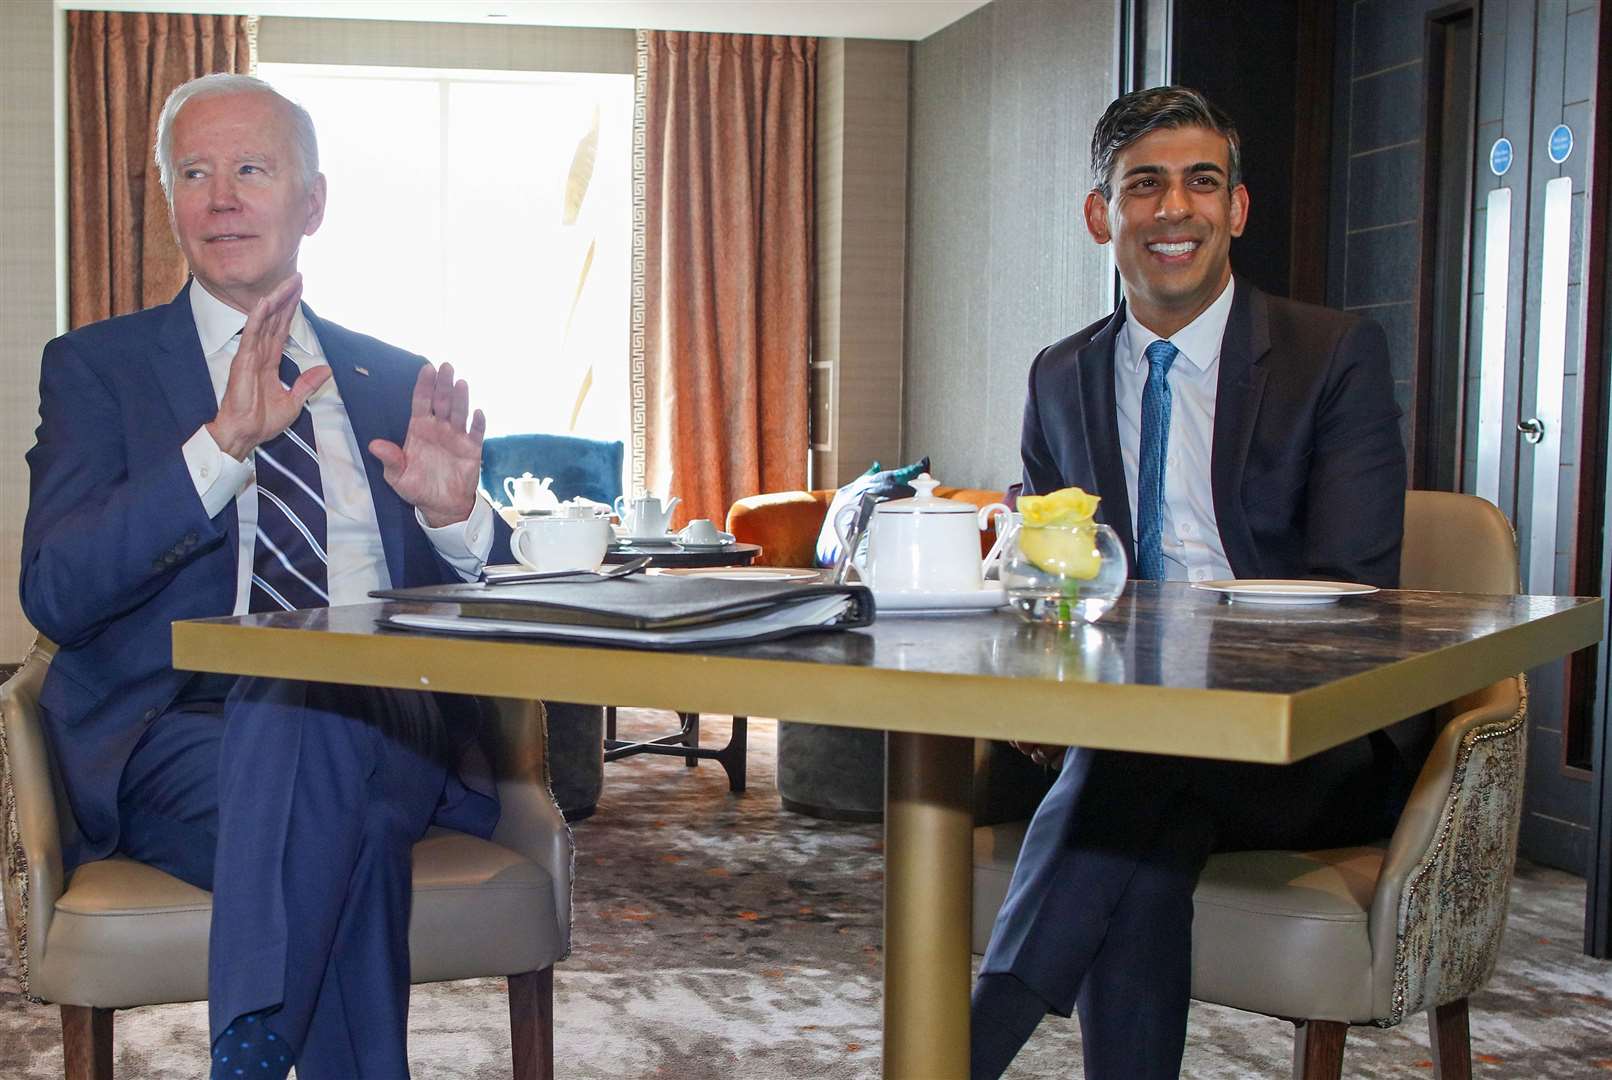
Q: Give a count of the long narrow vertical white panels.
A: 2